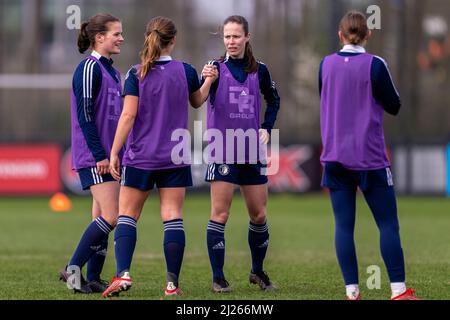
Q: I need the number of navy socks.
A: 6